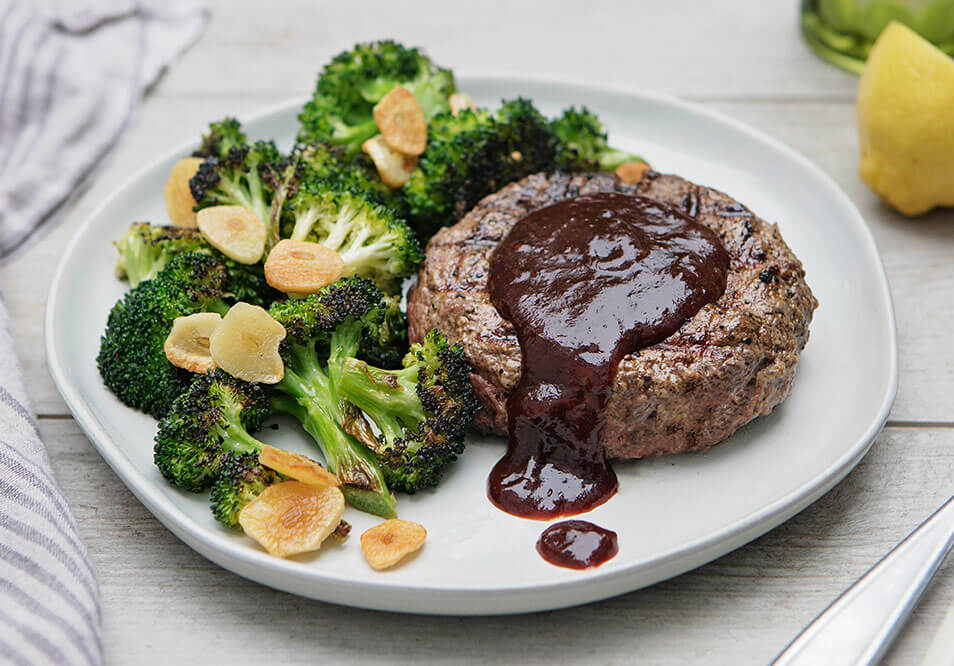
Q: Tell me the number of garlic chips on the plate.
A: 12